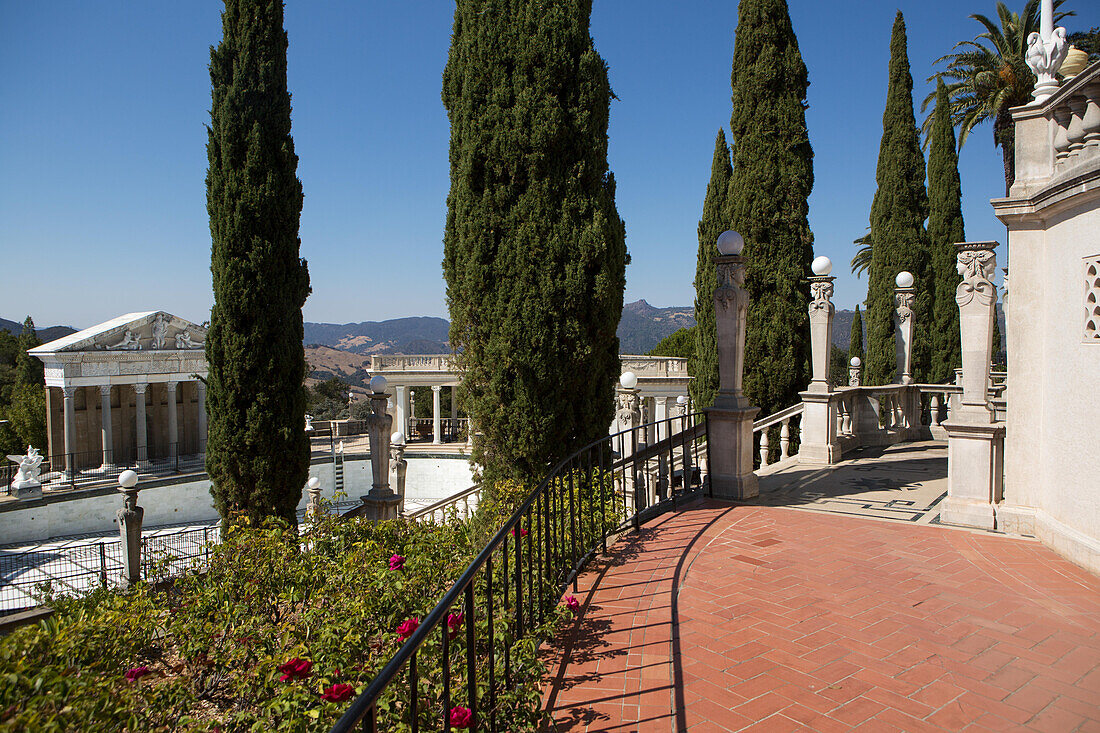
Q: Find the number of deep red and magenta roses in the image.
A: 9